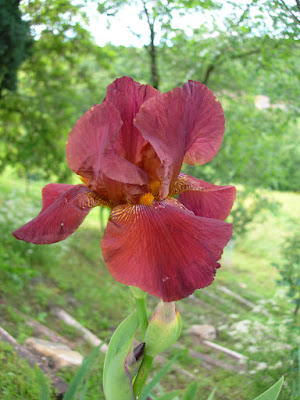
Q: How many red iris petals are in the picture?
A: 6